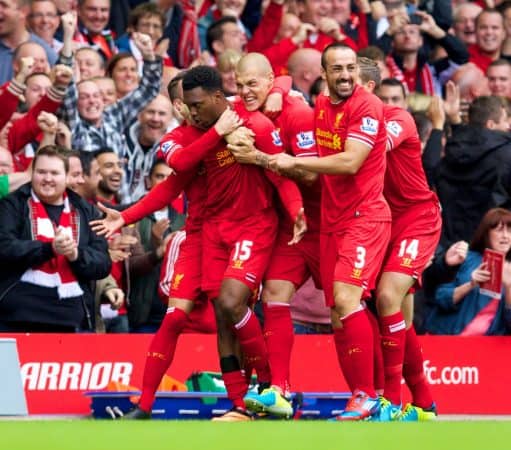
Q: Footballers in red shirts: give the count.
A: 5